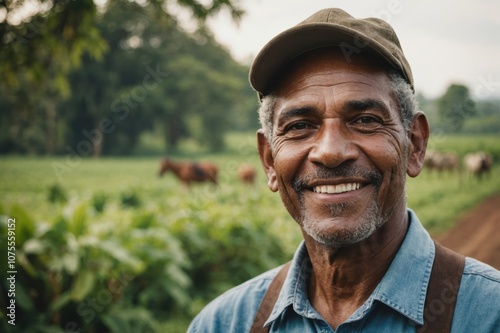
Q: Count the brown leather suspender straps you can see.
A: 2